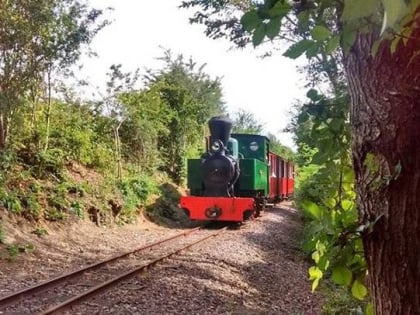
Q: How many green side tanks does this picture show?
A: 2